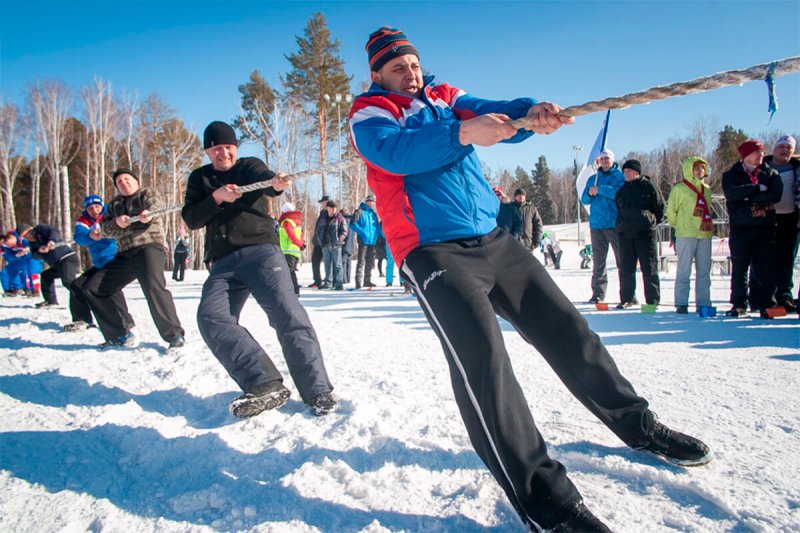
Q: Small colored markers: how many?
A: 4